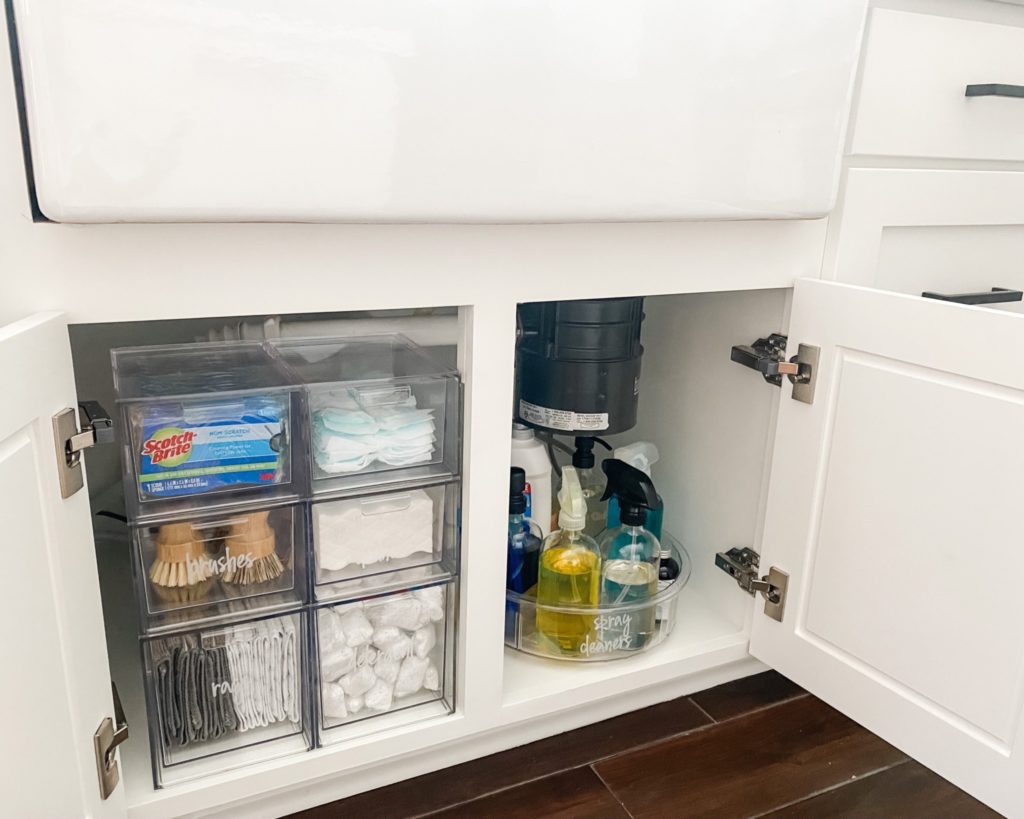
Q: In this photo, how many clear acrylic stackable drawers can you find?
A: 6